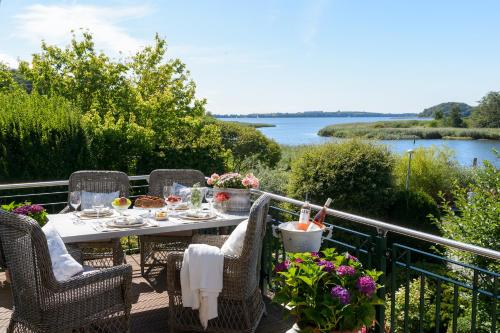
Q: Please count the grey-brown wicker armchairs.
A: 4